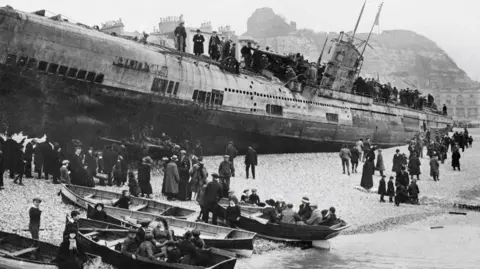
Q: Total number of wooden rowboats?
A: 5